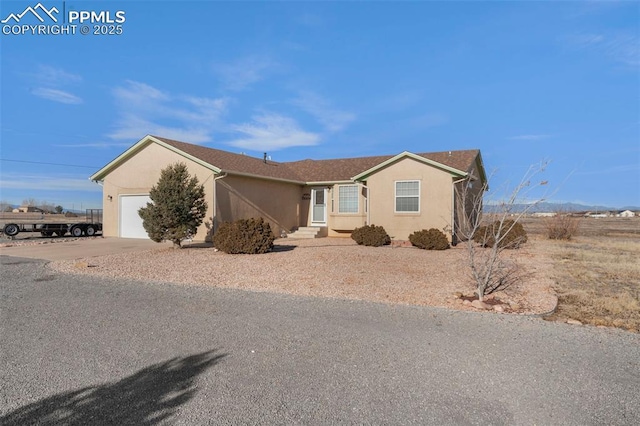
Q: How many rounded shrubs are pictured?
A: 4